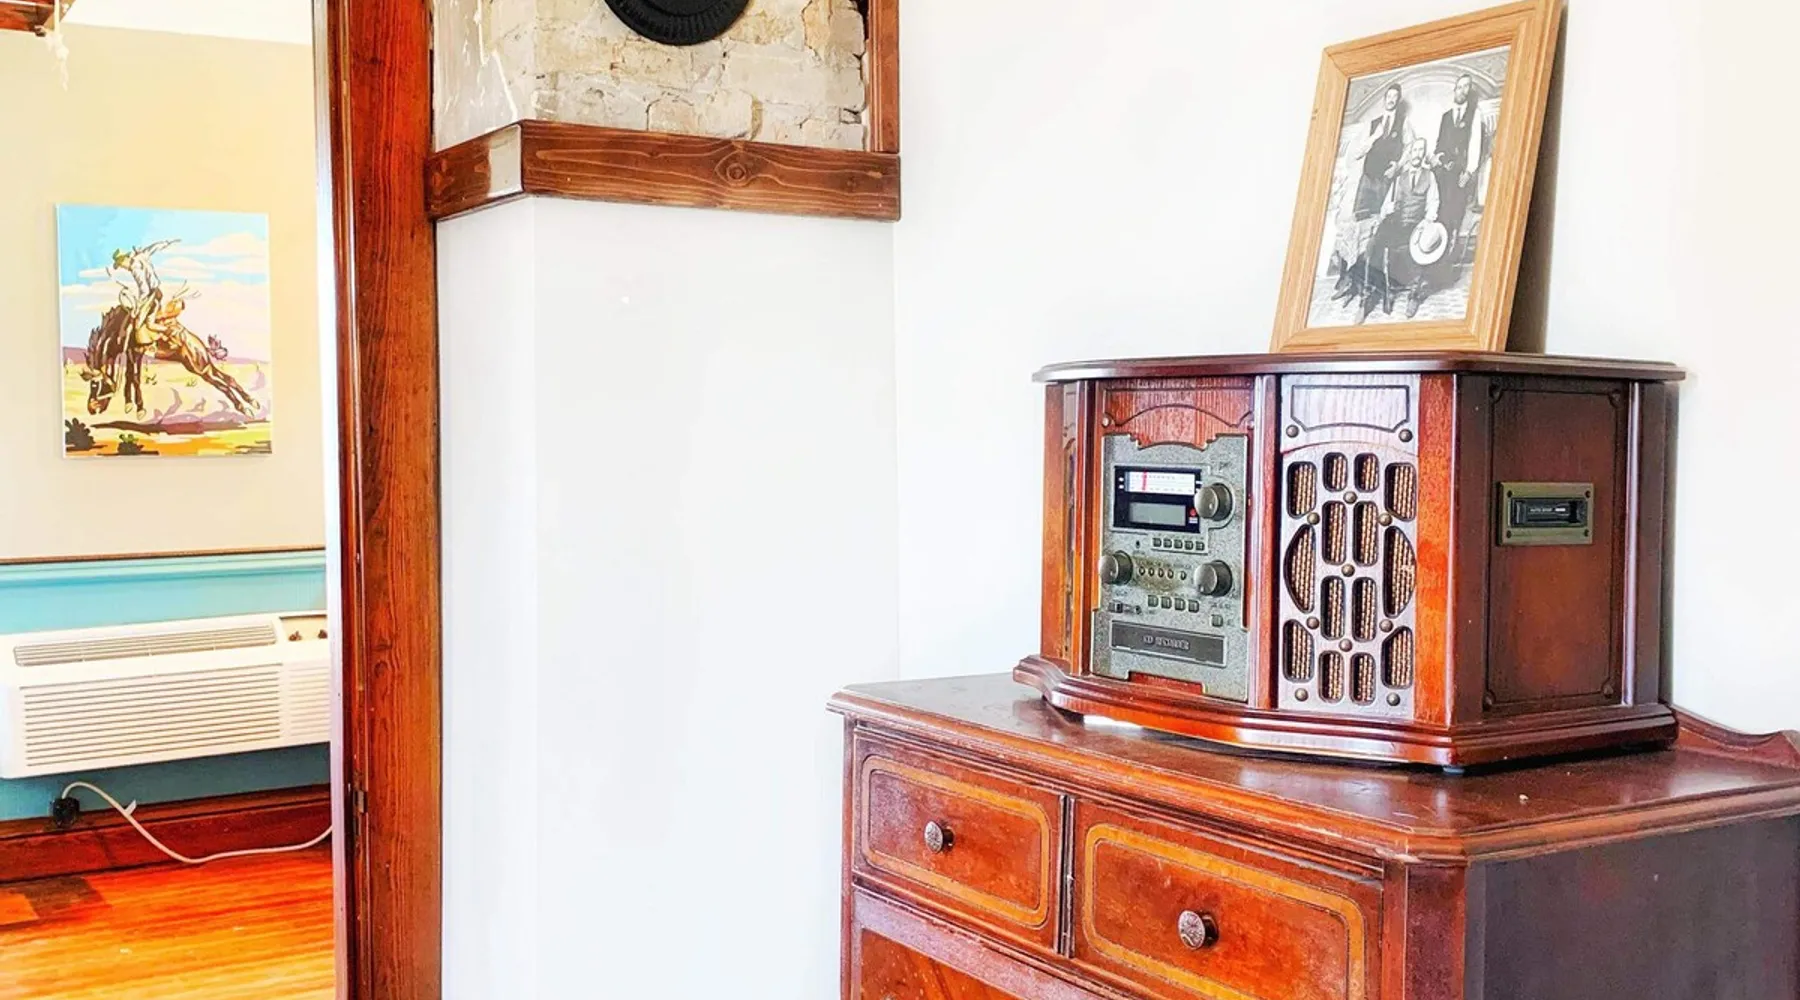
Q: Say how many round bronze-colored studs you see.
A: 11